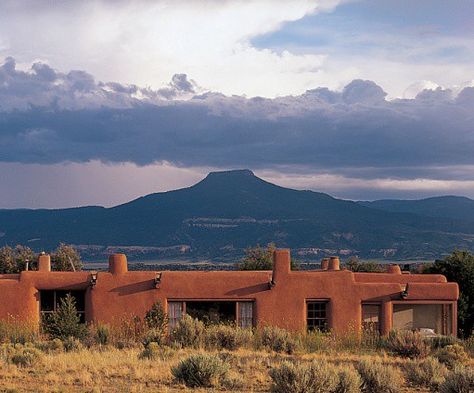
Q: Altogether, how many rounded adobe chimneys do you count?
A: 6